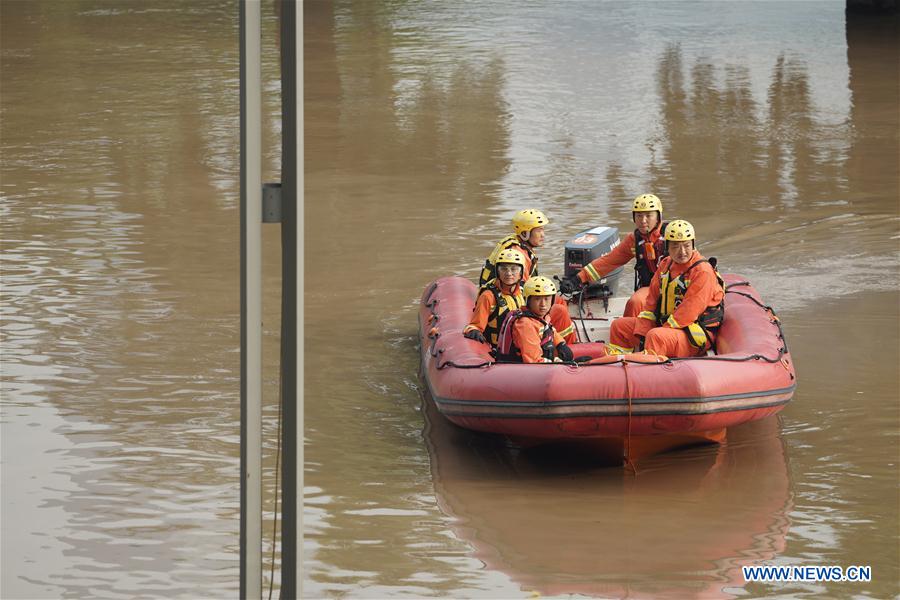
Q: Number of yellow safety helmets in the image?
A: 5